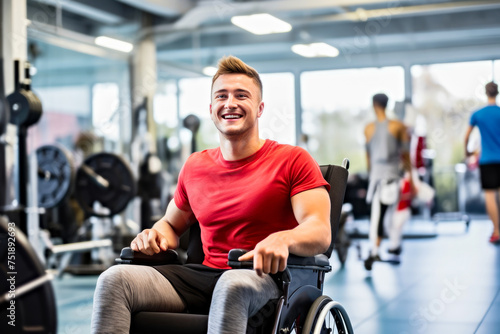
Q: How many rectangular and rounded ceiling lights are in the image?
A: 4